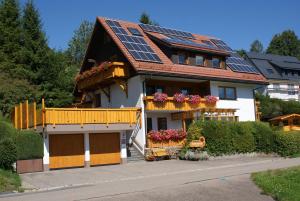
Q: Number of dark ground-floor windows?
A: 2